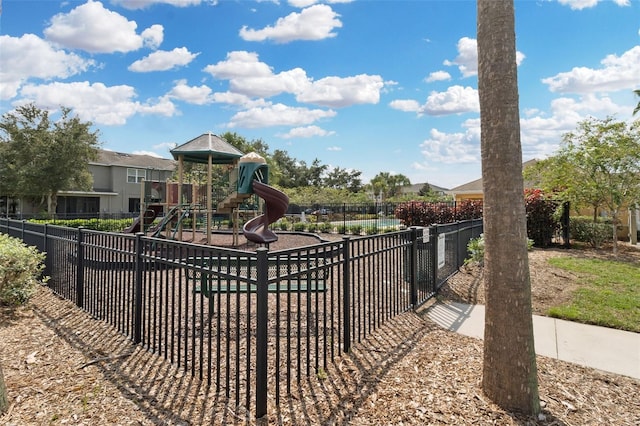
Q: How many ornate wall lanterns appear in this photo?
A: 0